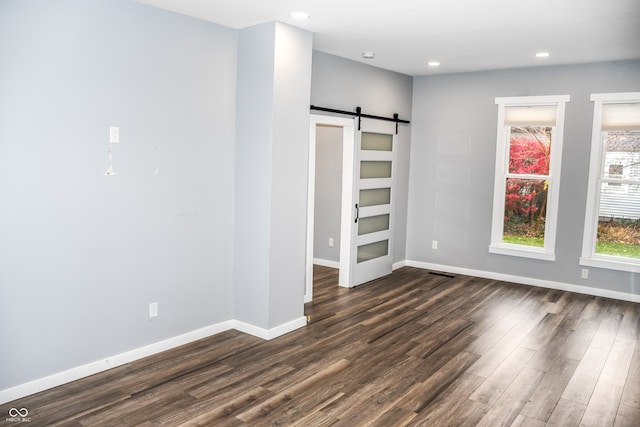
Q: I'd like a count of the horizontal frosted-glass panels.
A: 5